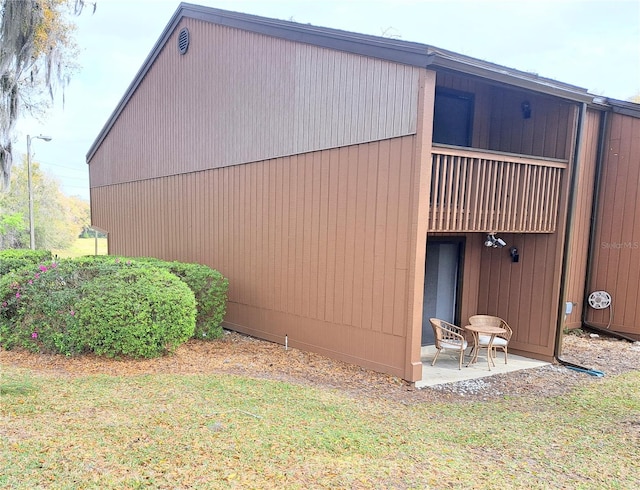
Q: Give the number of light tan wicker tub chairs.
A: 2